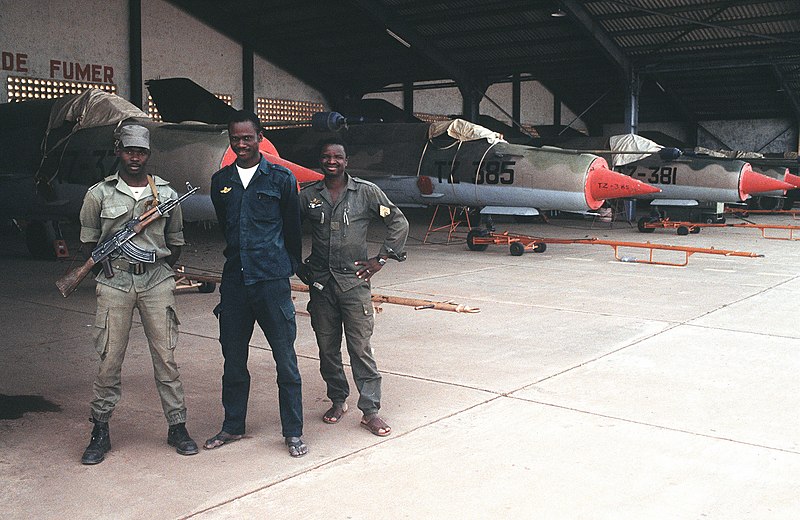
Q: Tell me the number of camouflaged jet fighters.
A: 4